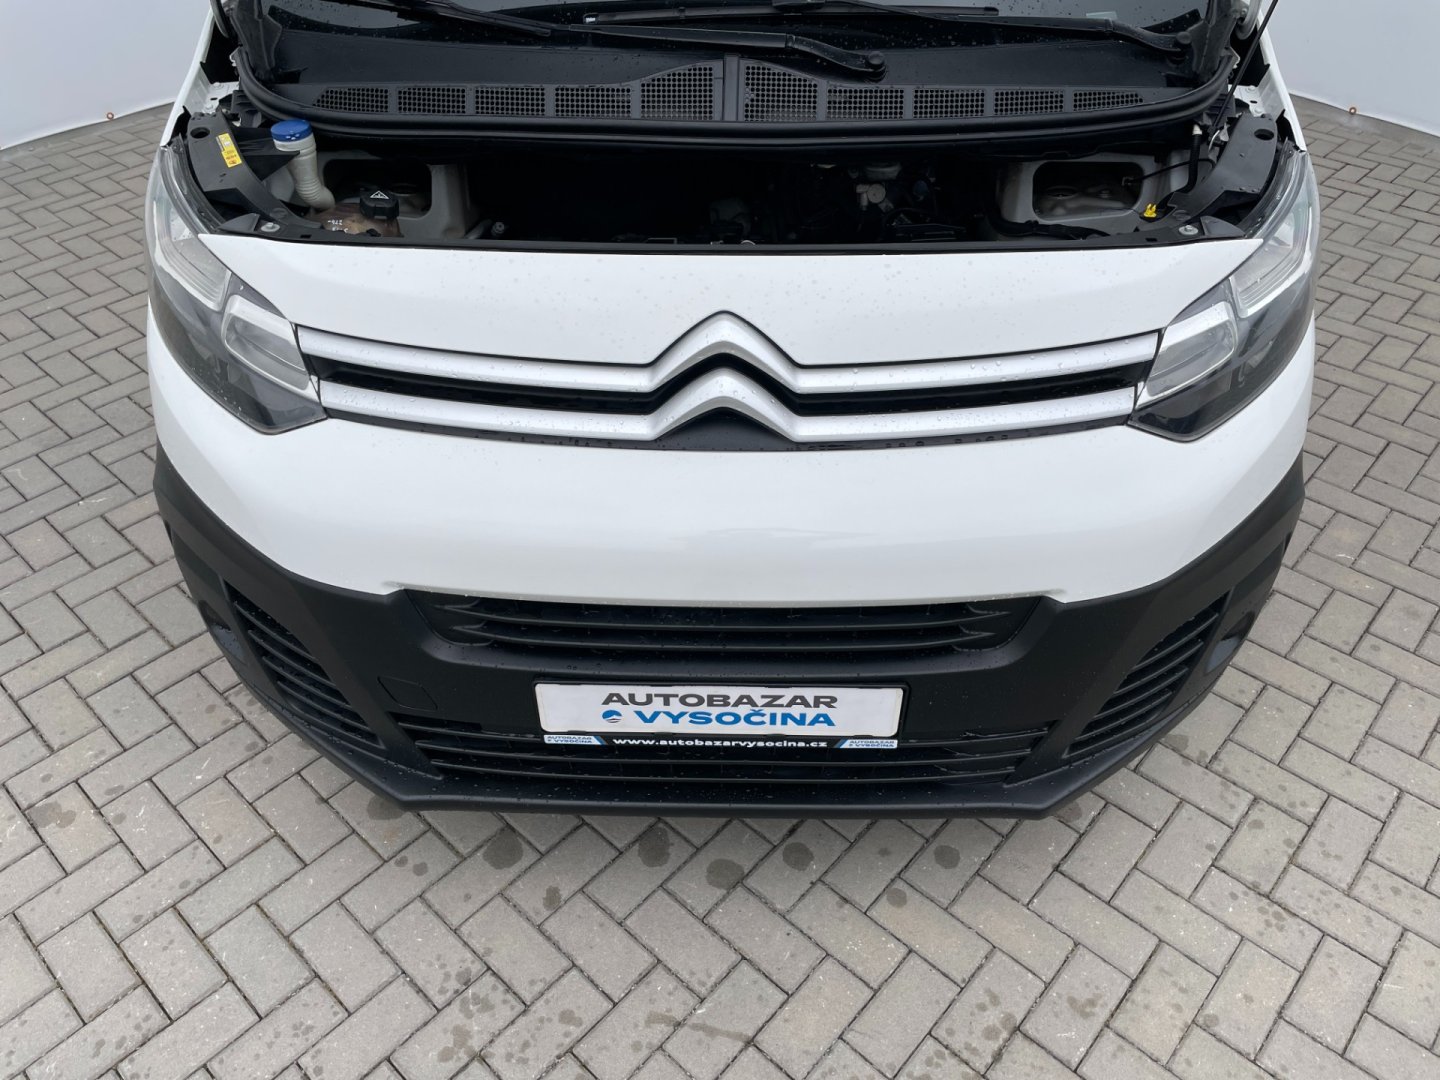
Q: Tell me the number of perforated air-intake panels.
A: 10